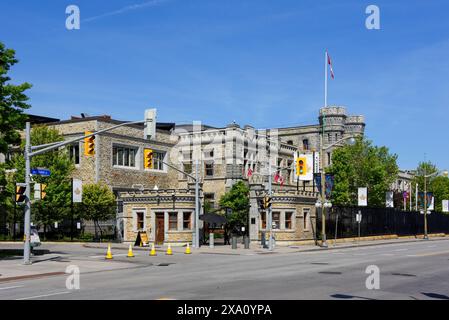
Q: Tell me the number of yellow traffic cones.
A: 5